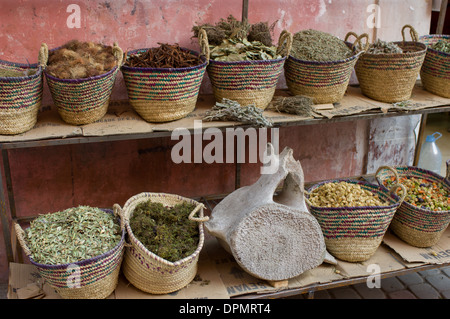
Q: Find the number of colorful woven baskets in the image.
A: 11